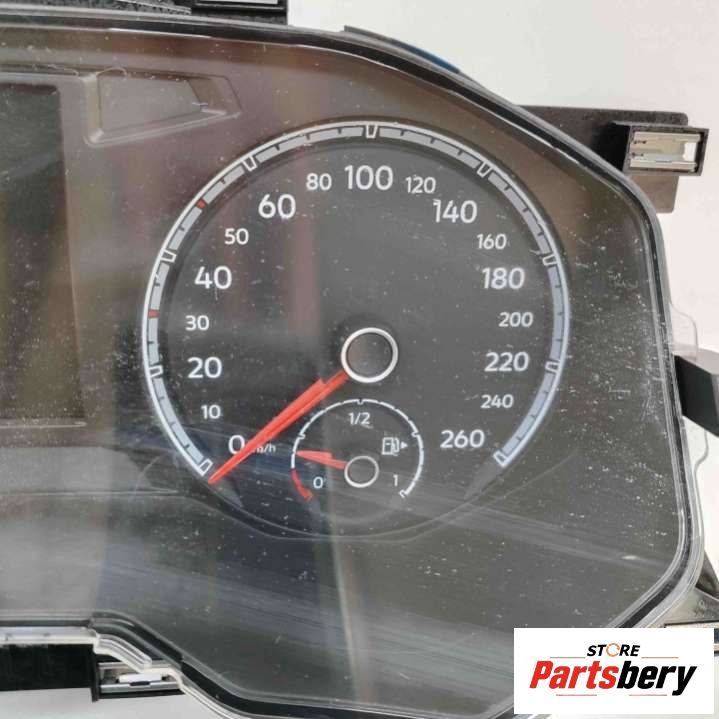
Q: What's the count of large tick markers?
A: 9